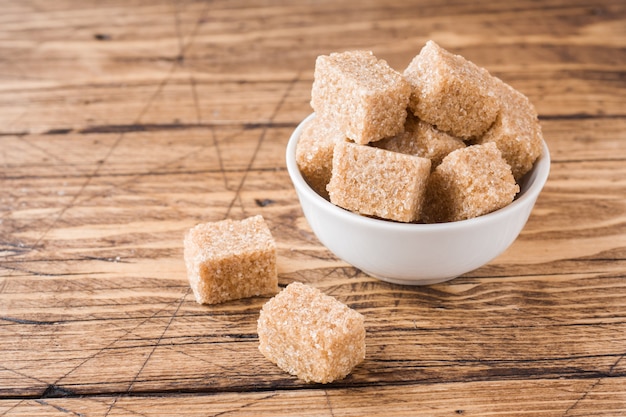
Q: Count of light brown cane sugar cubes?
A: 9